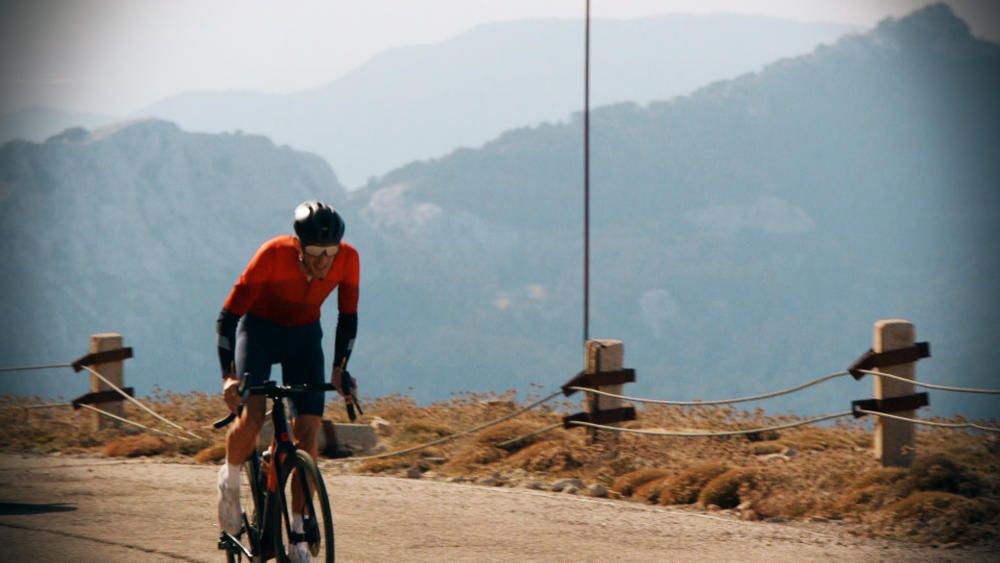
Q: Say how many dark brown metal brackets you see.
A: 6